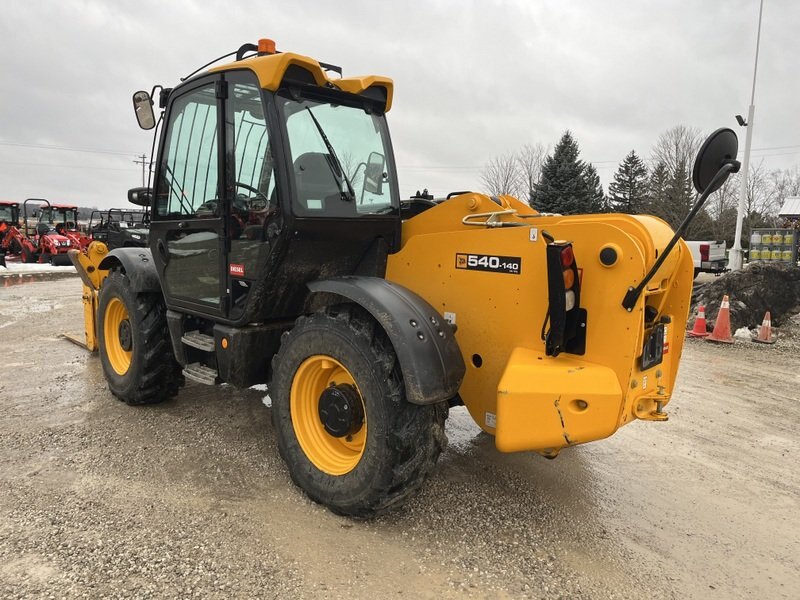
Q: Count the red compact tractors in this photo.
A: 3